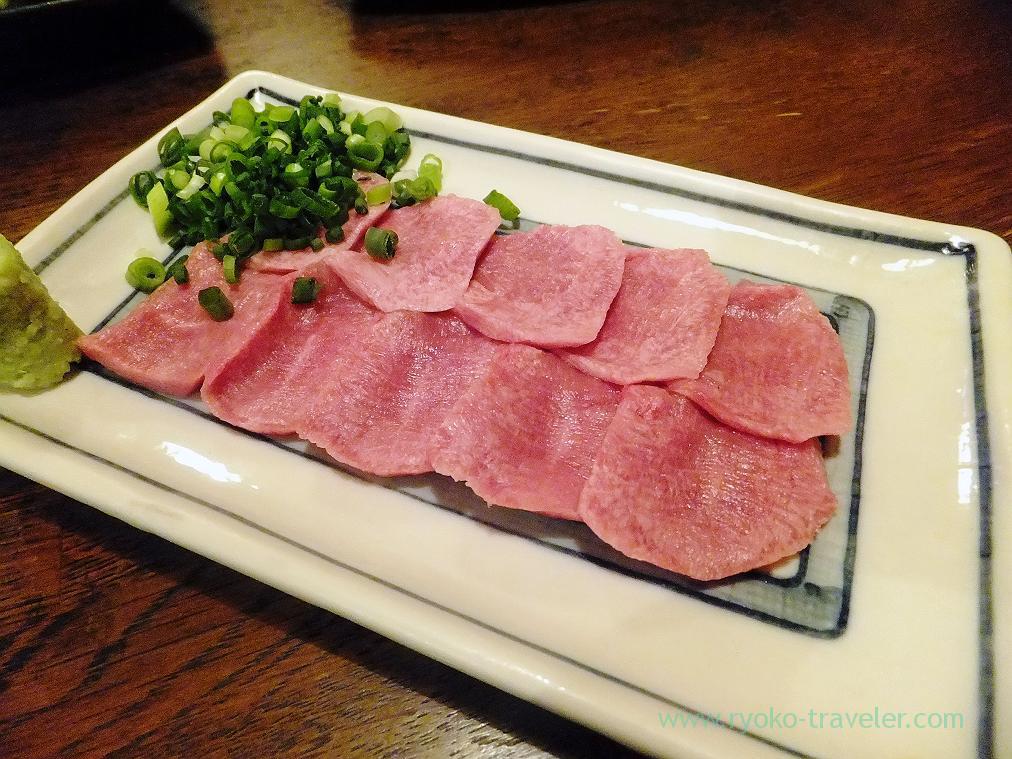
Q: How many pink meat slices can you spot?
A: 10